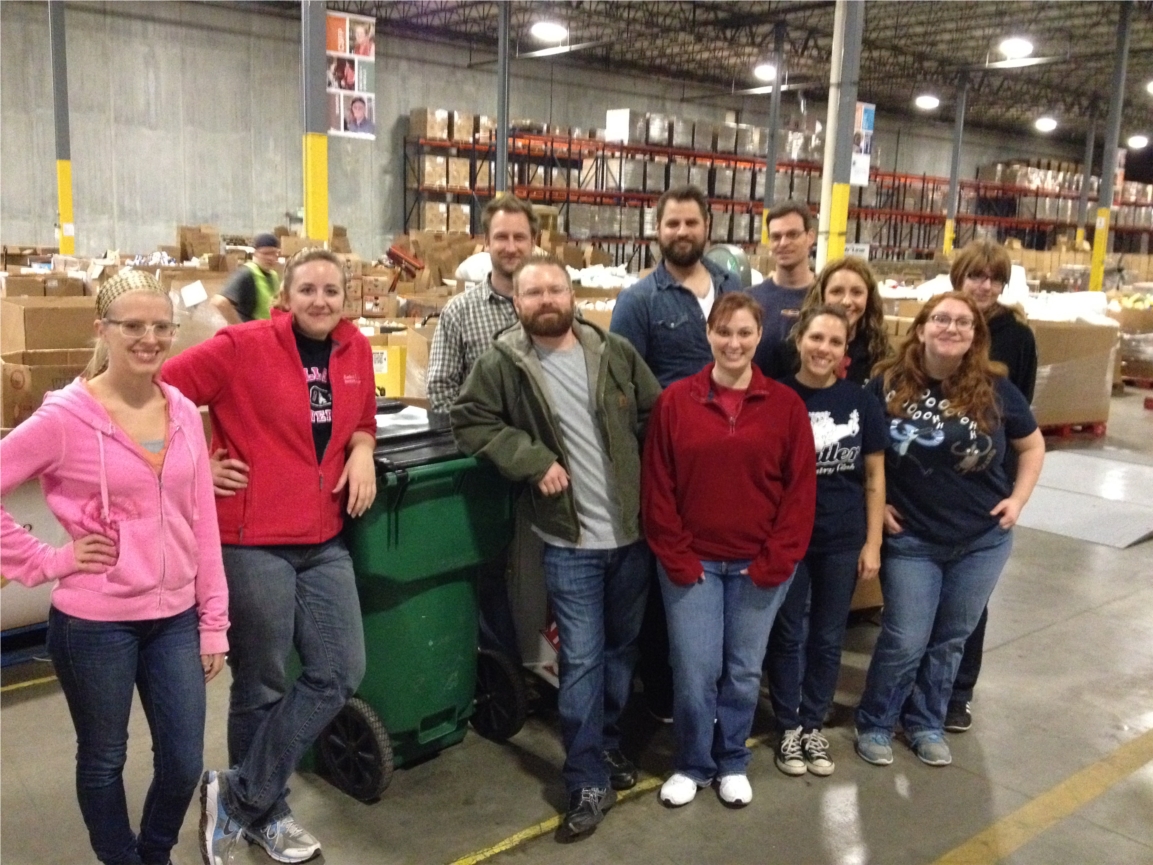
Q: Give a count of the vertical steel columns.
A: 8